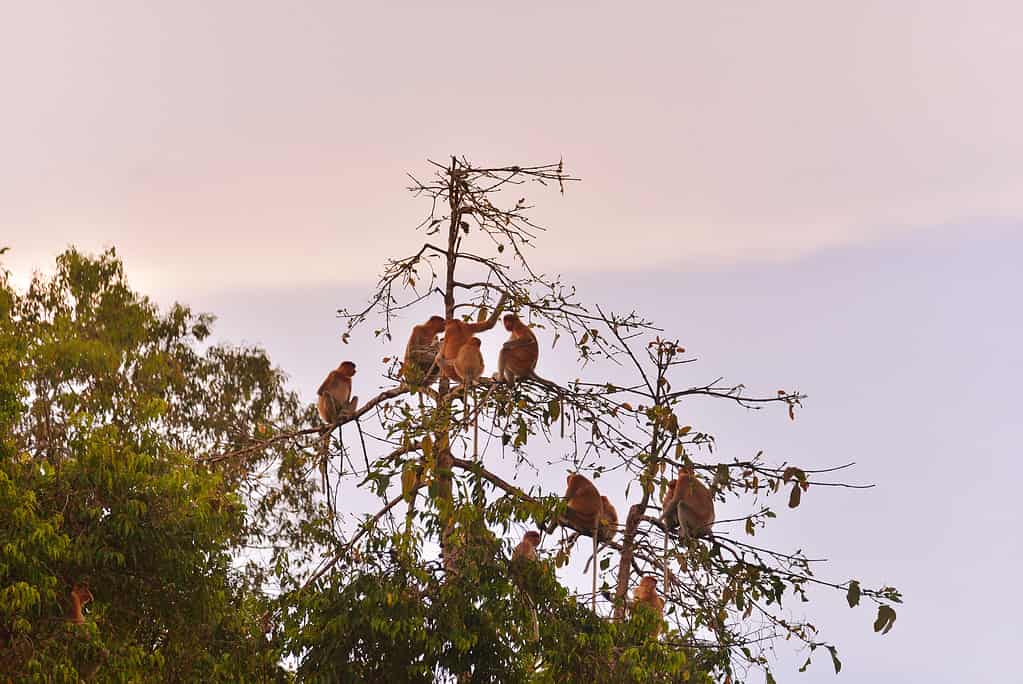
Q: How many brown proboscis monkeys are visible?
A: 12